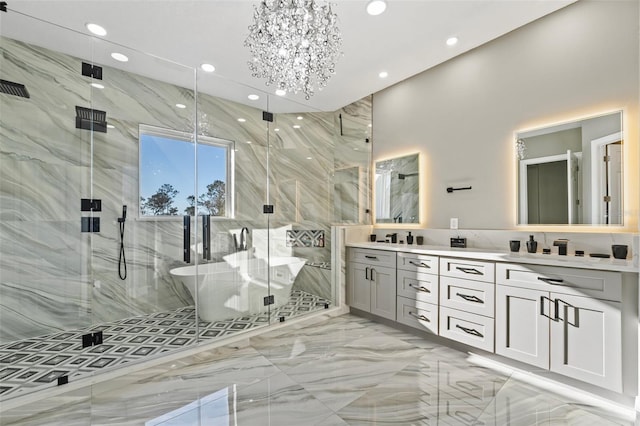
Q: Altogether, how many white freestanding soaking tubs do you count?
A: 1